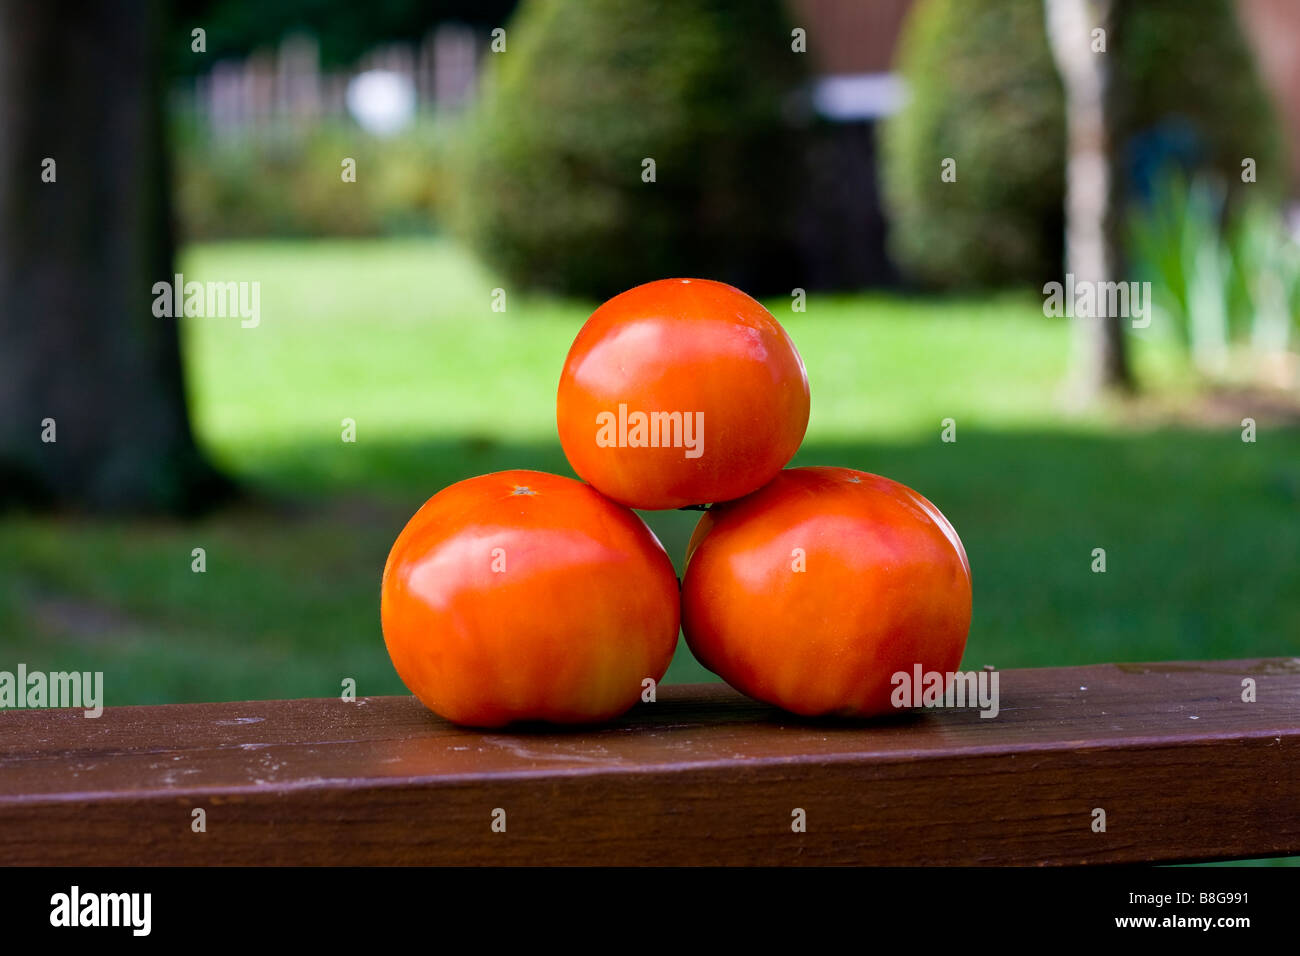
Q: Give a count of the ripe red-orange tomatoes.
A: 3